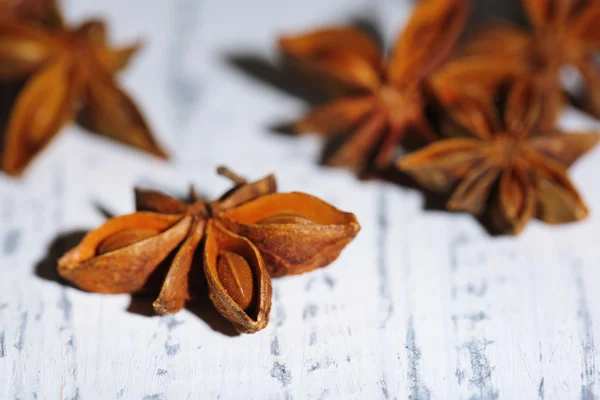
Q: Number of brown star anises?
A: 5